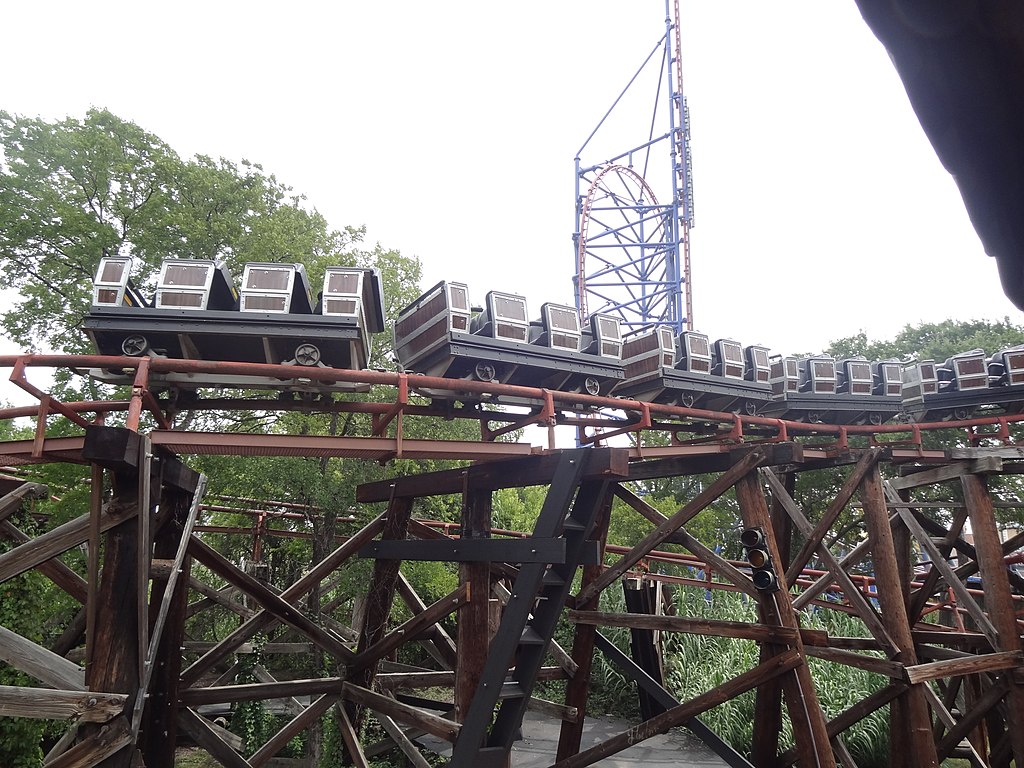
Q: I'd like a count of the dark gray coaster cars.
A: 5